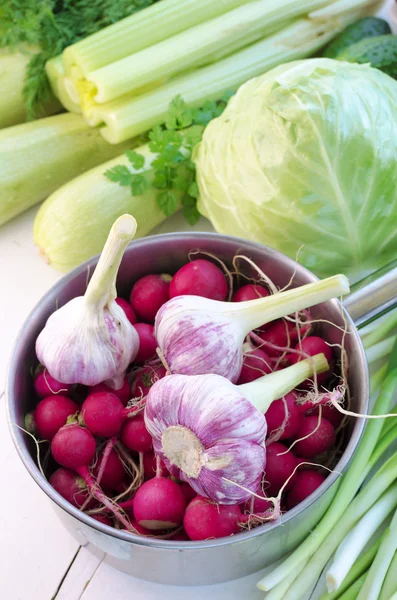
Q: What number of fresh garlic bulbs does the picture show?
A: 3